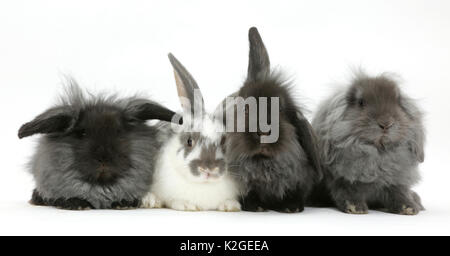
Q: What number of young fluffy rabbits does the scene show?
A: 4